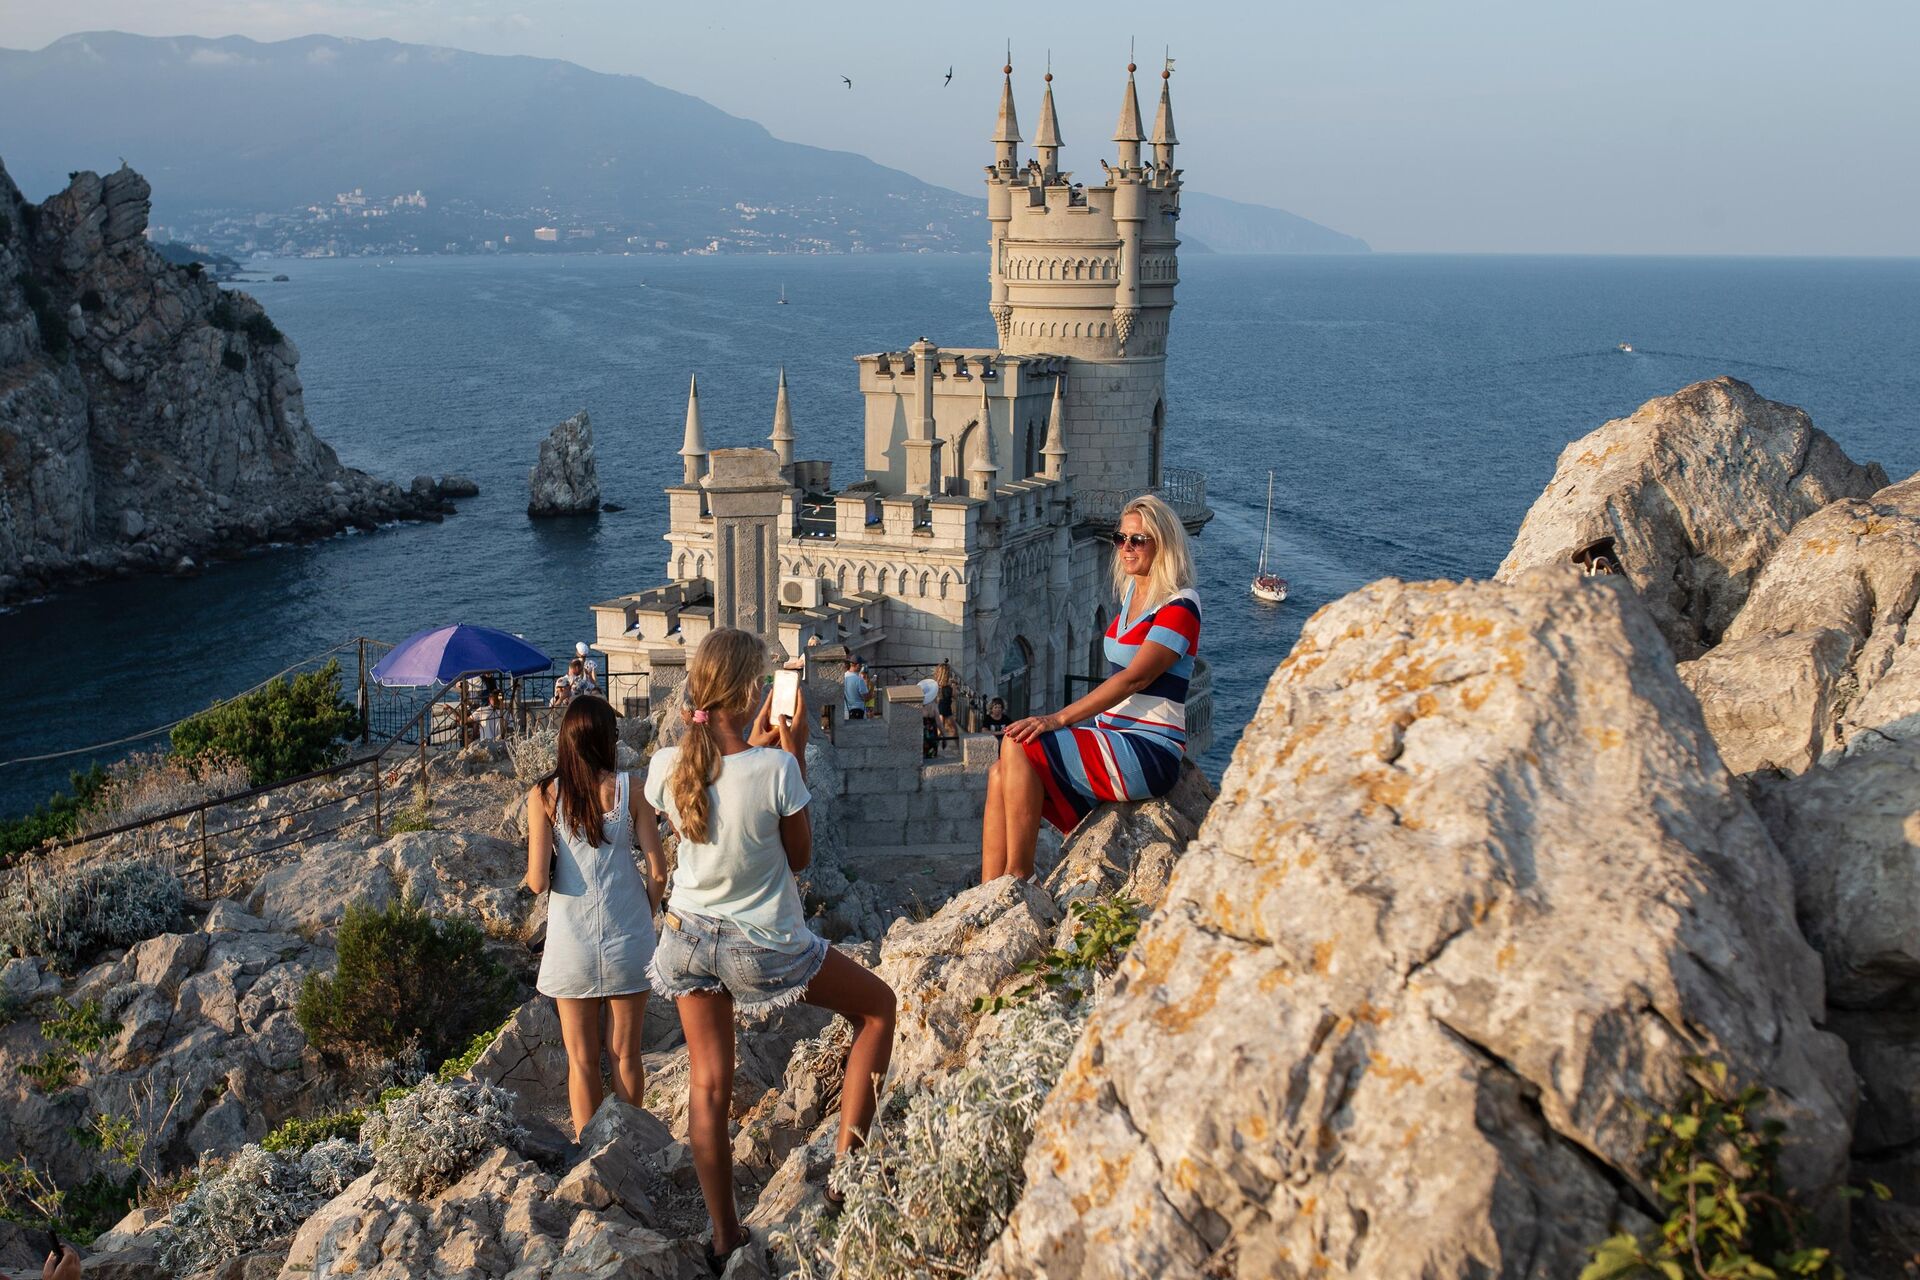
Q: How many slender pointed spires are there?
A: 8